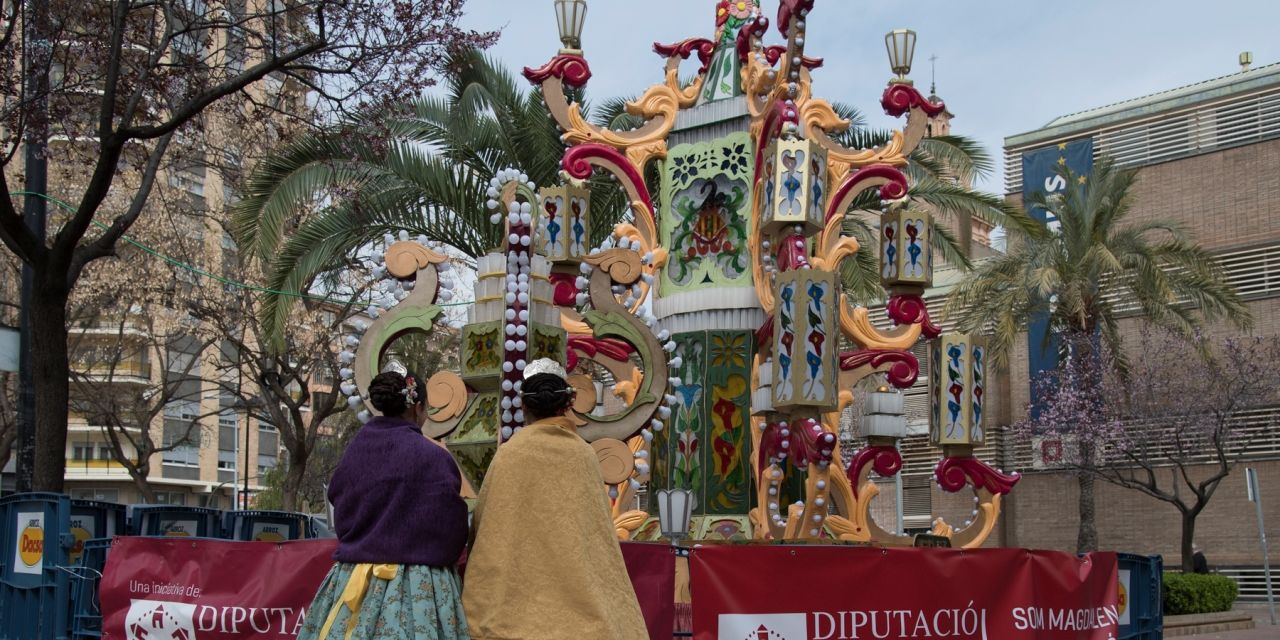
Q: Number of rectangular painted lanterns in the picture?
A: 5